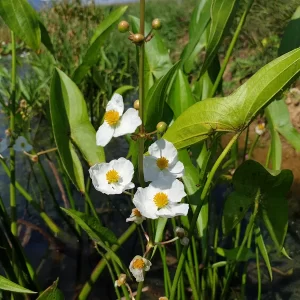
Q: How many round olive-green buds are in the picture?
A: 5